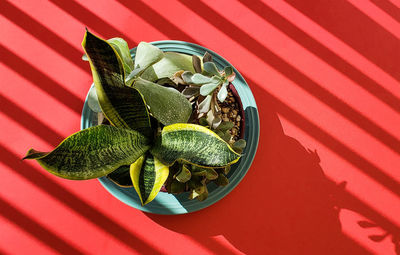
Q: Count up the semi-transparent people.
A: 0